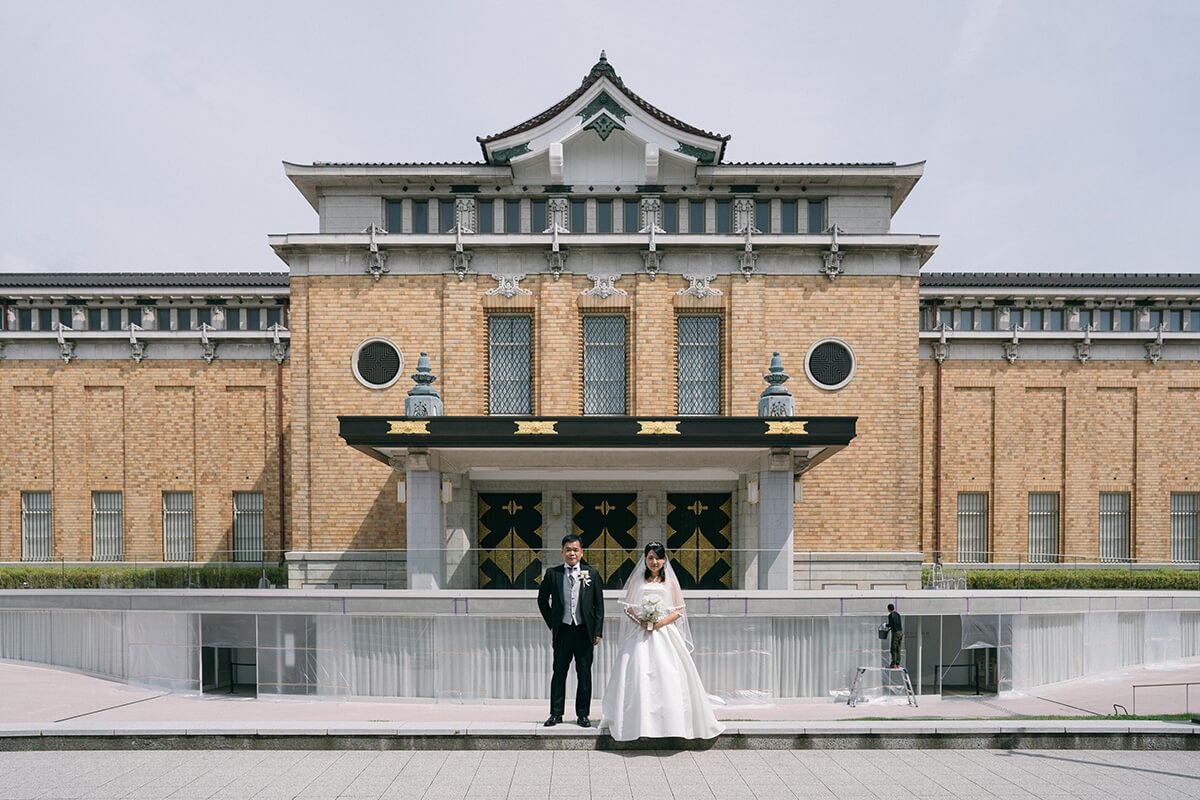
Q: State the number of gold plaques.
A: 4